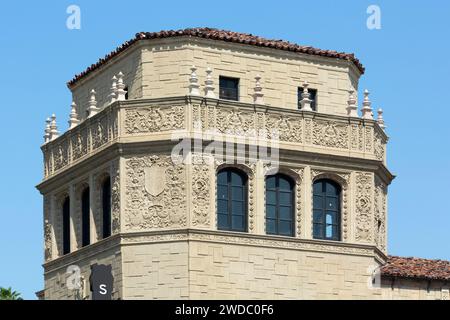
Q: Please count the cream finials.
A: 13